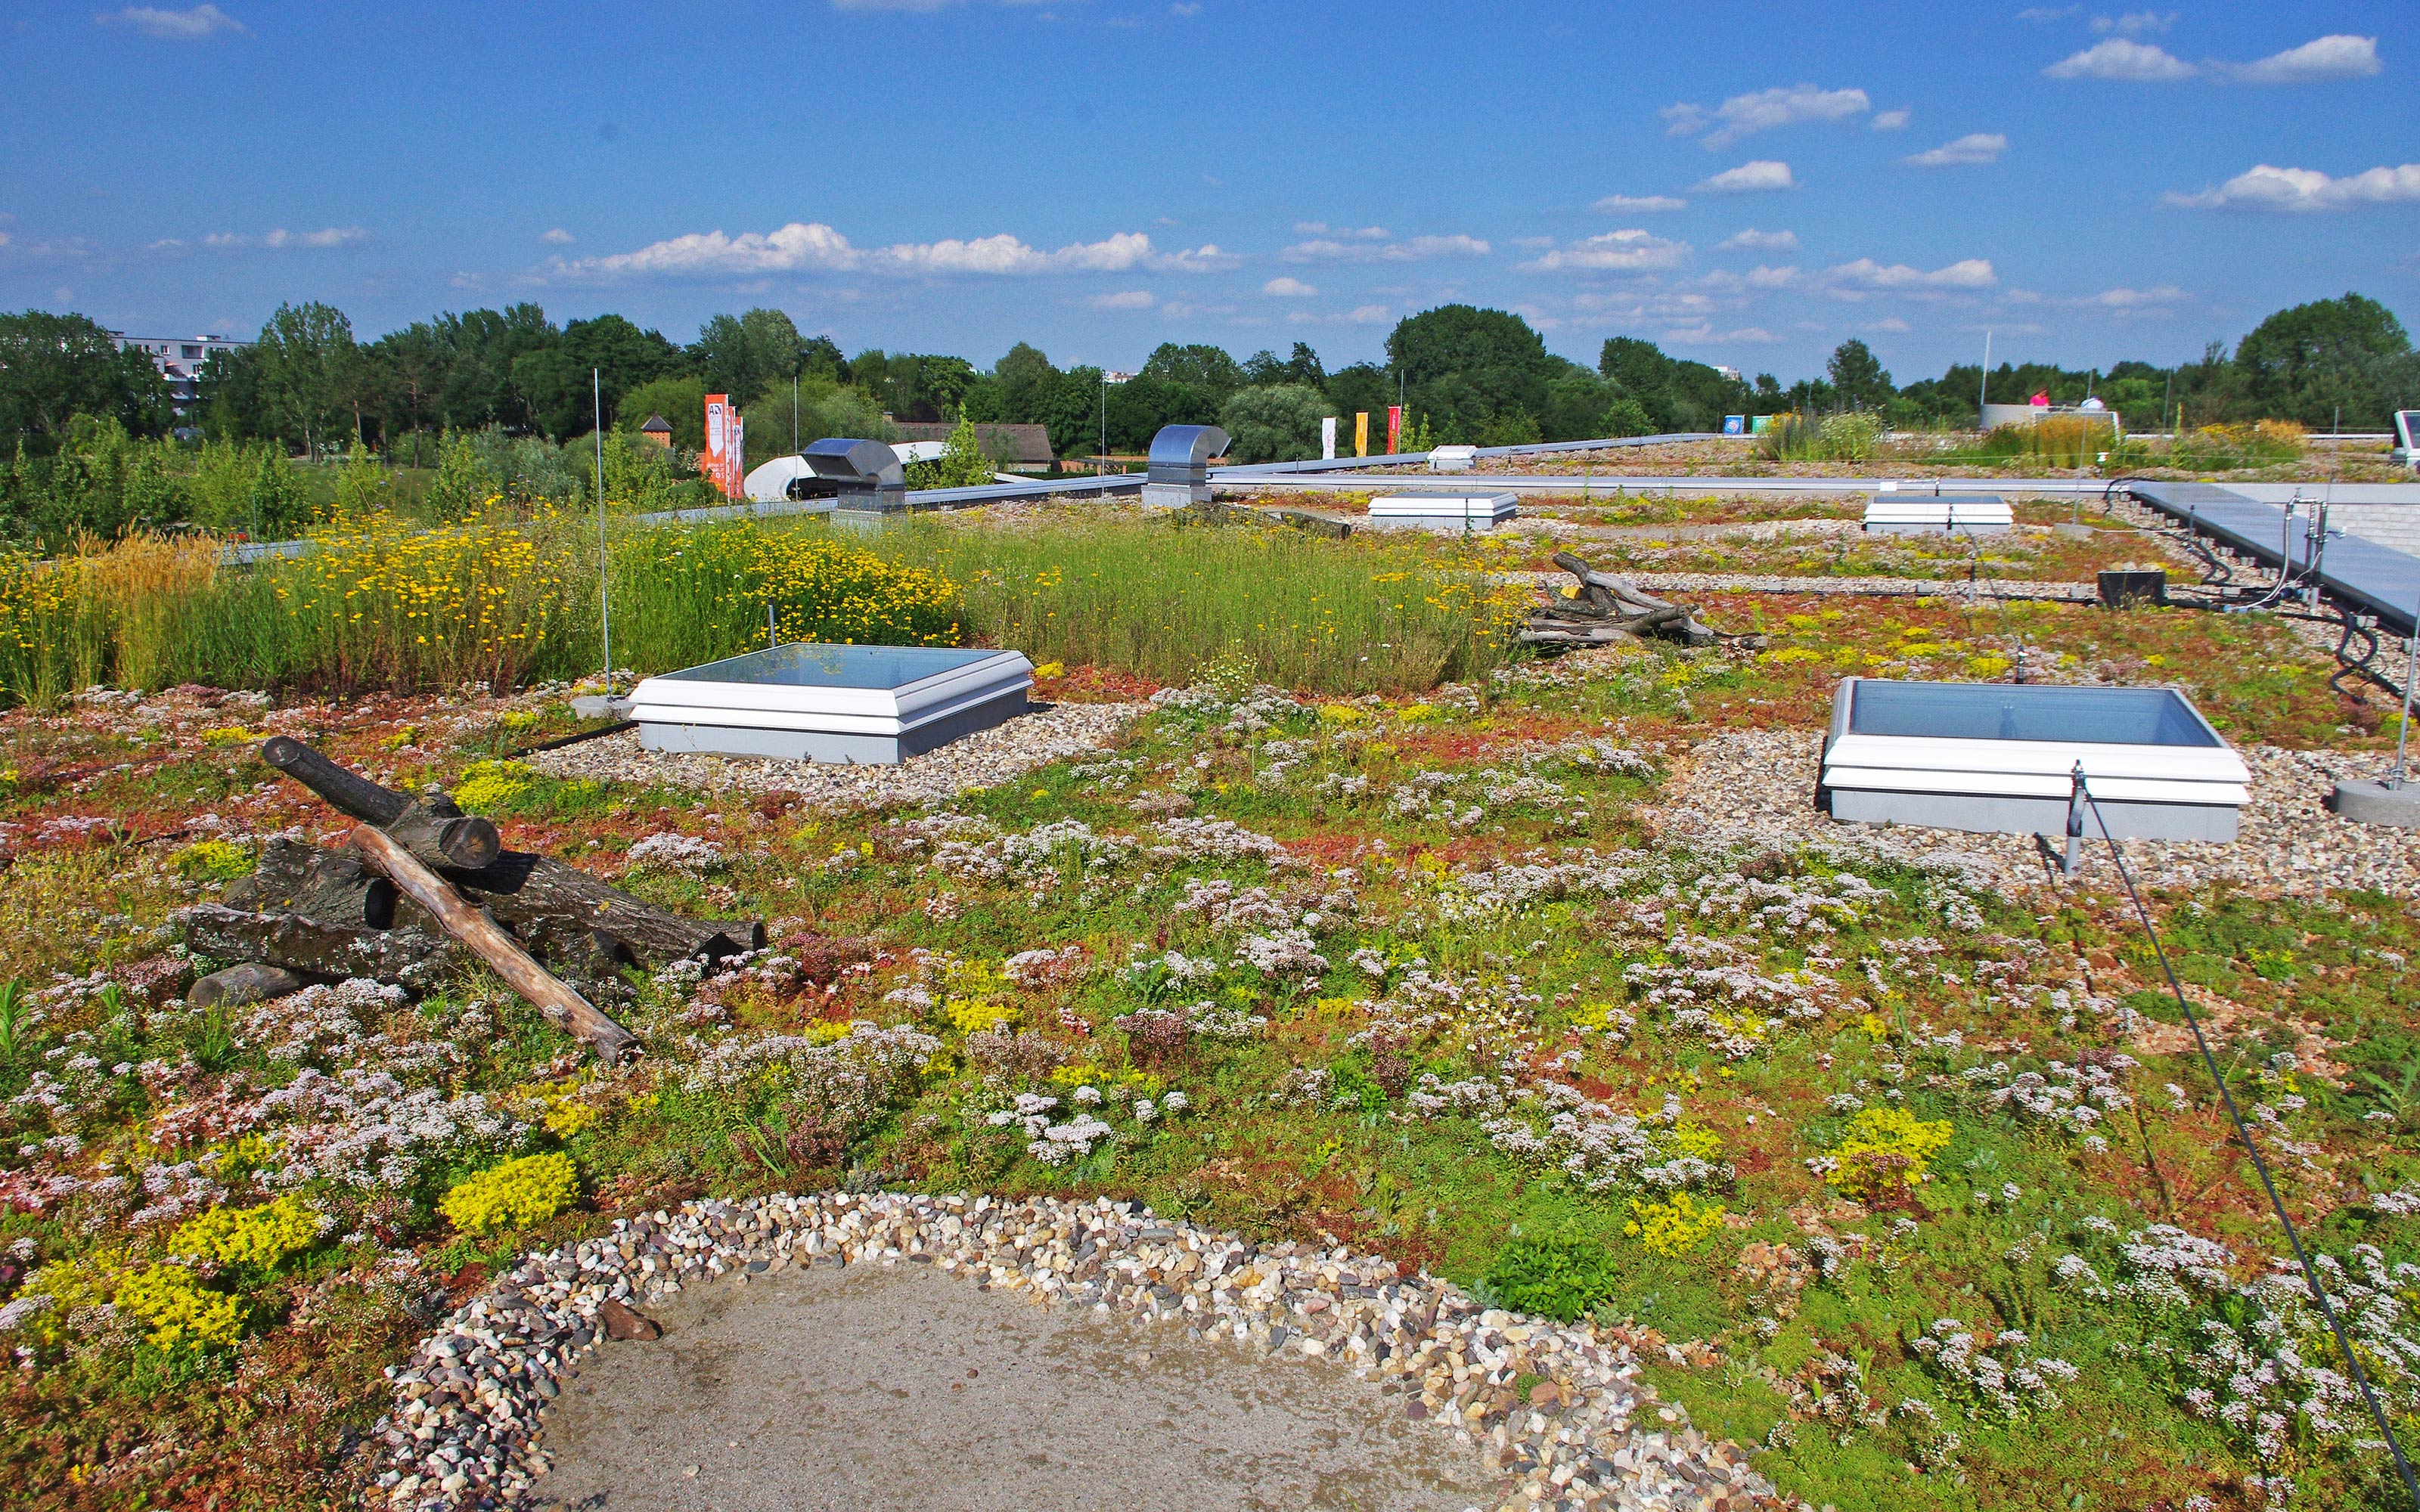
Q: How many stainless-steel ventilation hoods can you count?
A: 2